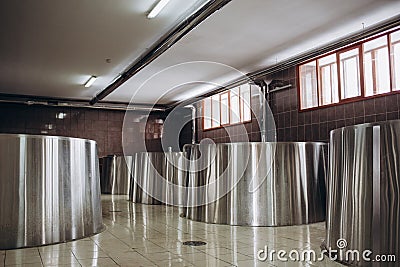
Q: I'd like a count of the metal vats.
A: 5